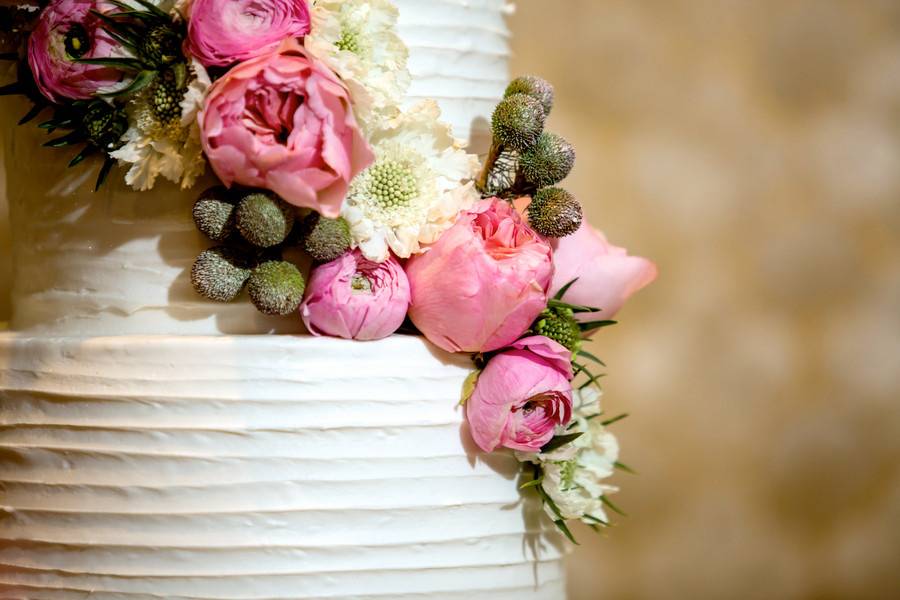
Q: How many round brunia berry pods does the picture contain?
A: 9